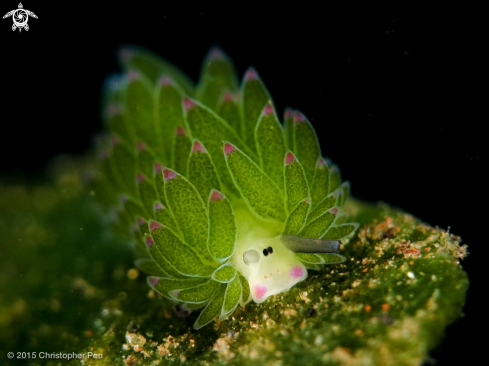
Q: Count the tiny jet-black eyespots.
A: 2